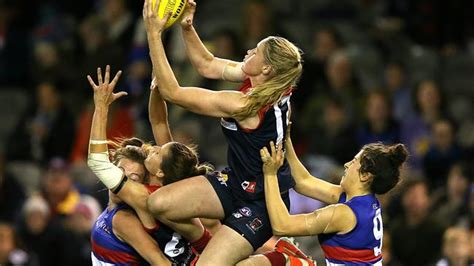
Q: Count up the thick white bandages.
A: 1